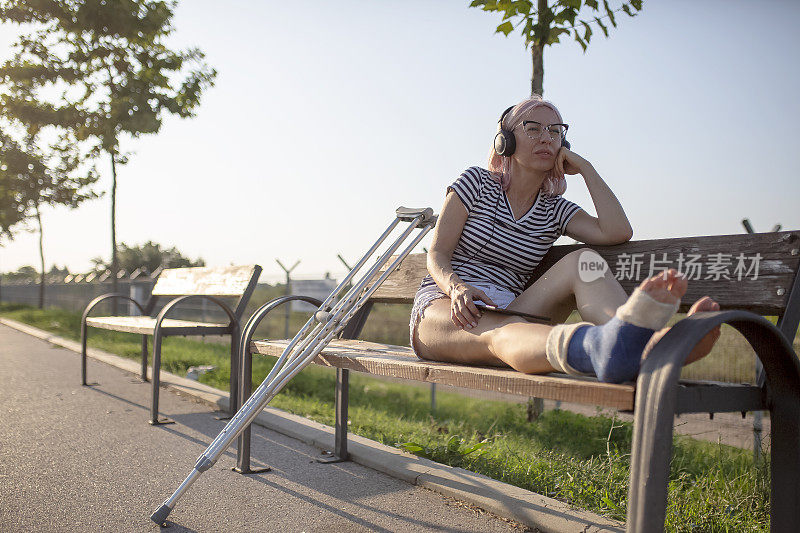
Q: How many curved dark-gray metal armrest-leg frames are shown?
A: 4